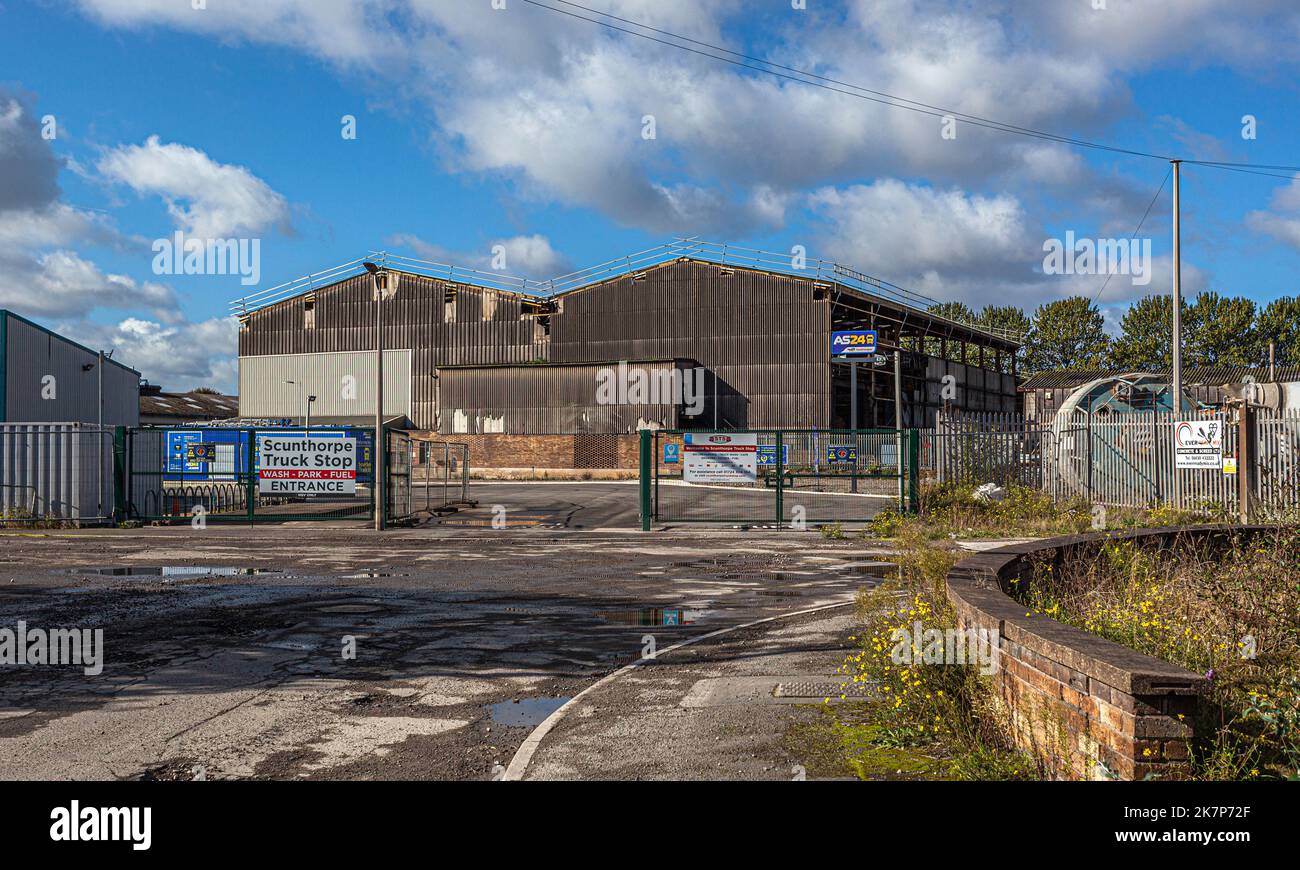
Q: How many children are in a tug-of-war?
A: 0